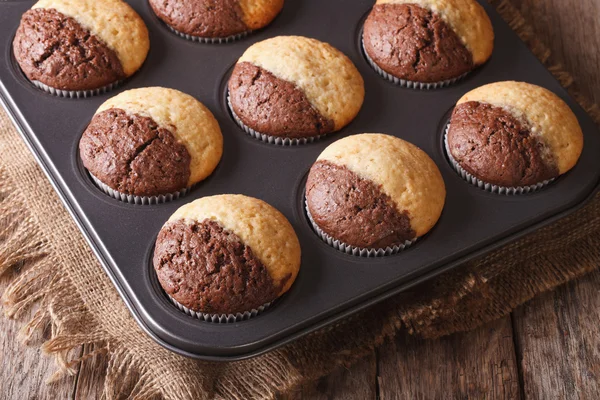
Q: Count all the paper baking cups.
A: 8